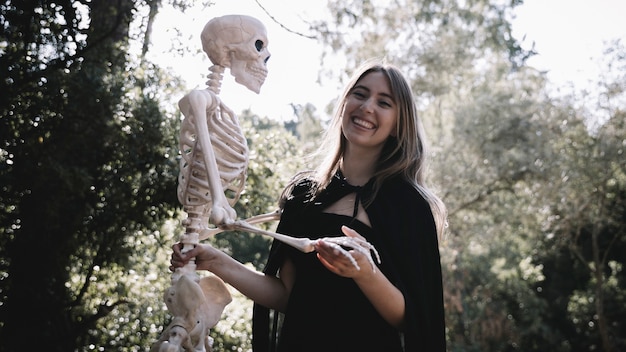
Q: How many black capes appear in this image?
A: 1